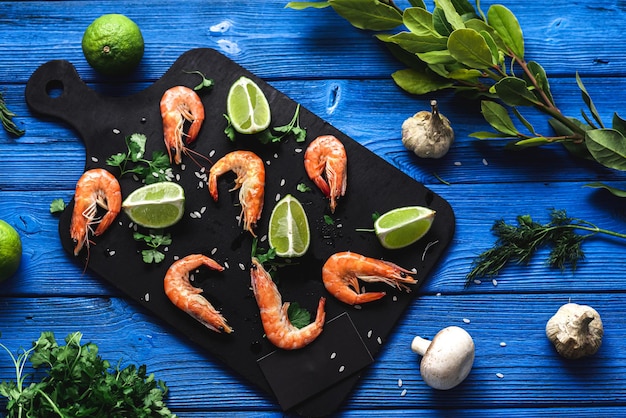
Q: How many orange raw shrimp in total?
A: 7